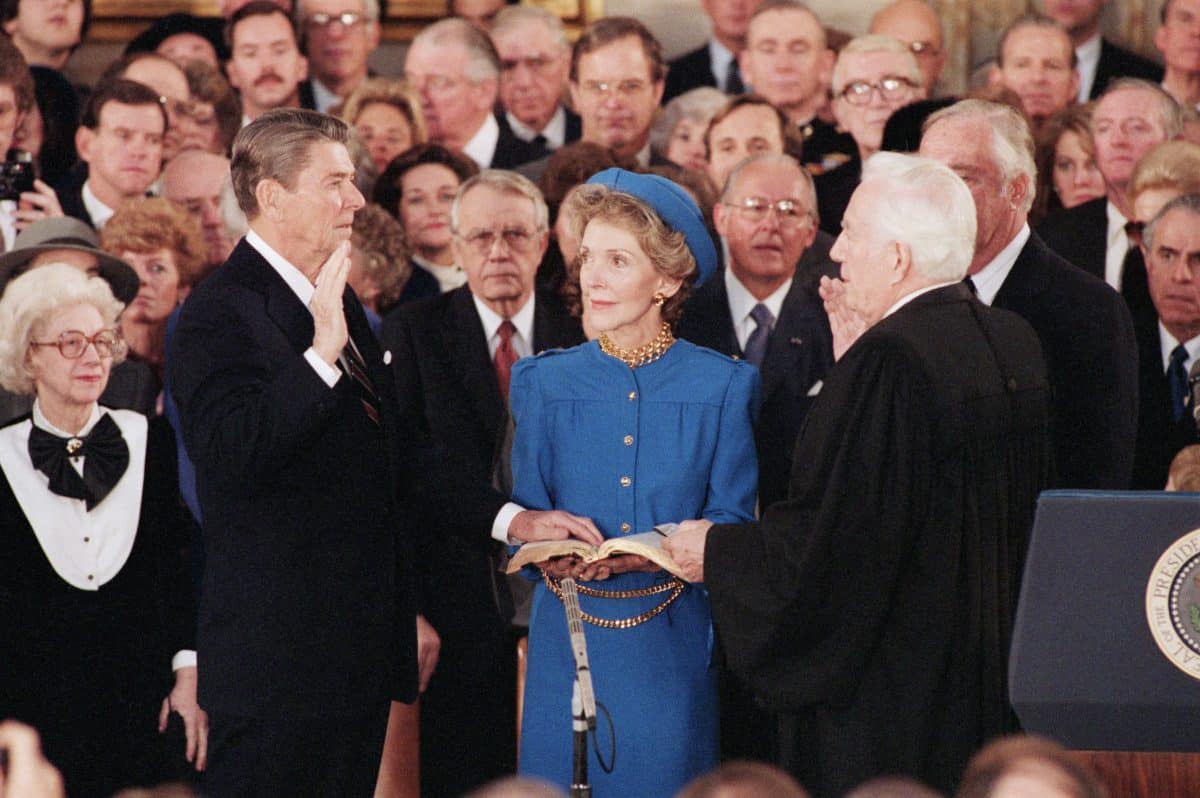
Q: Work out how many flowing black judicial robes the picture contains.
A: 1